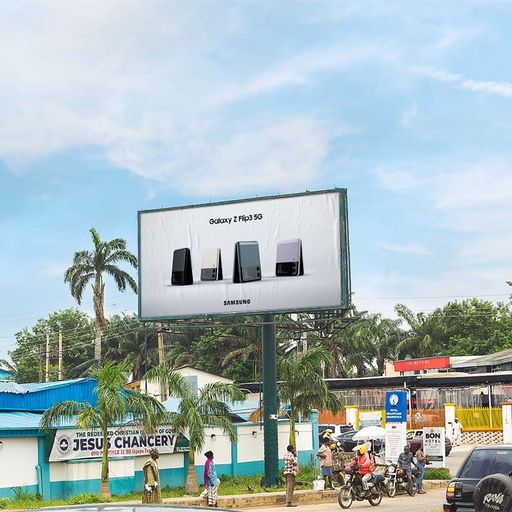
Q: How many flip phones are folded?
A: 4